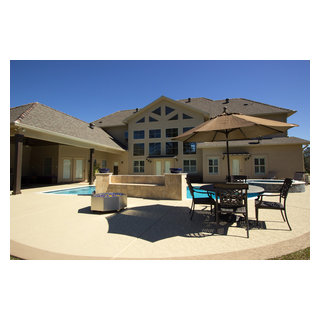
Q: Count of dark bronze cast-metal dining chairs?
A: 4